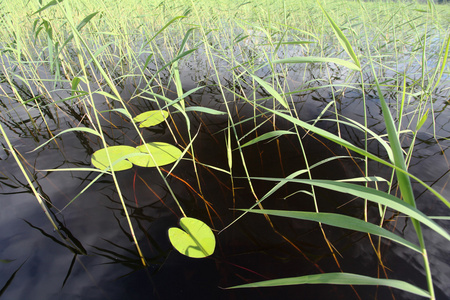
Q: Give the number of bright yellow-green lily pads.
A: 4